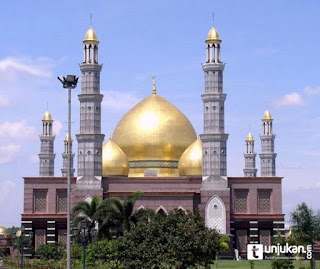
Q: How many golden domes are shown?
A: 9